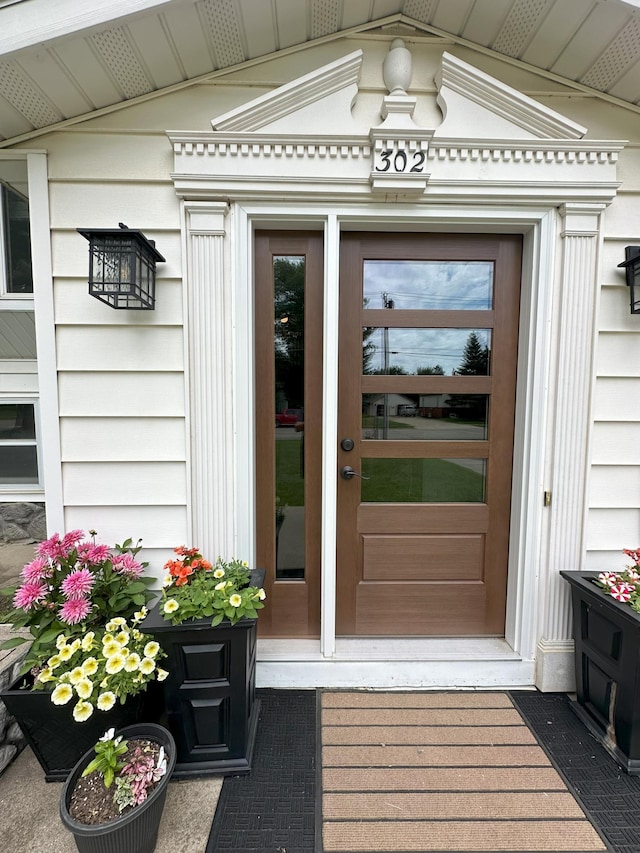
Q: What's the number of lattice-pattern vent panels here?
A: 7